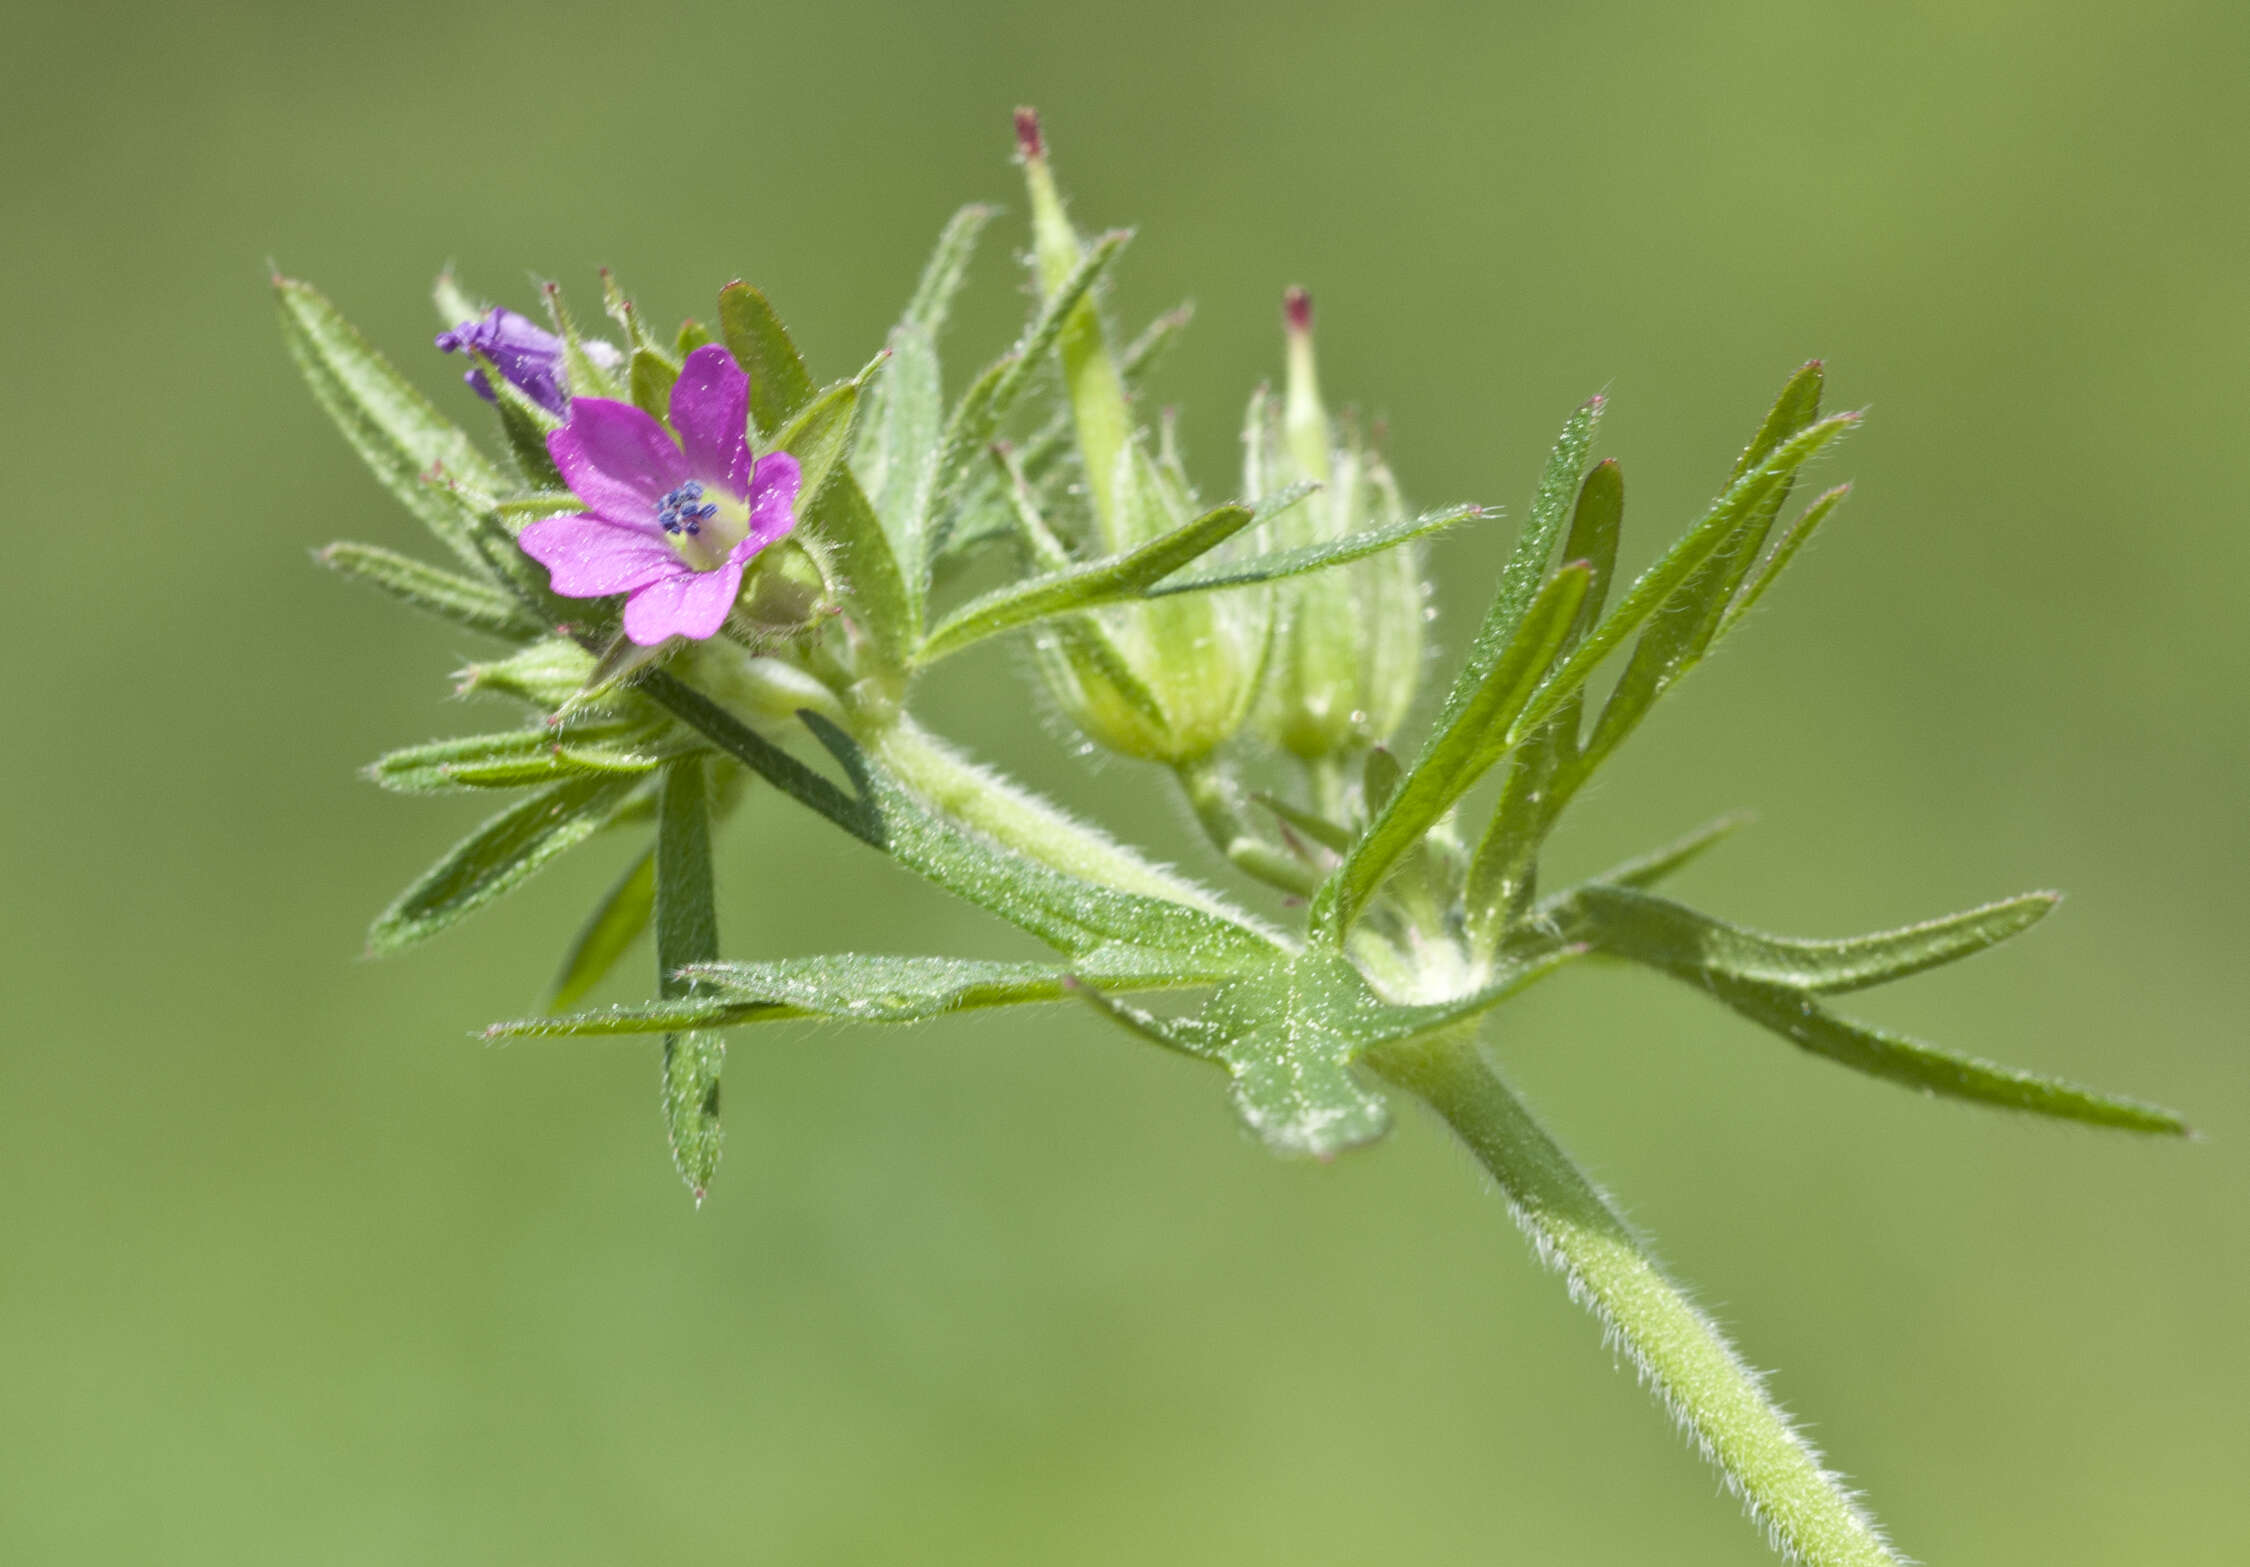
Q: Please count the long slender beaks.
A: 2